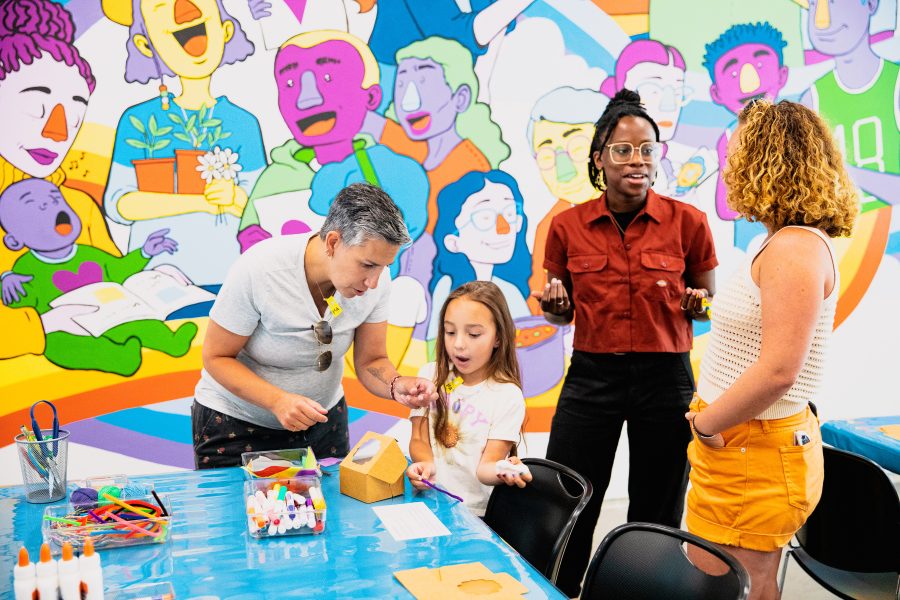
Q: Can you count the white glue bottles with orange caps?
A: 4